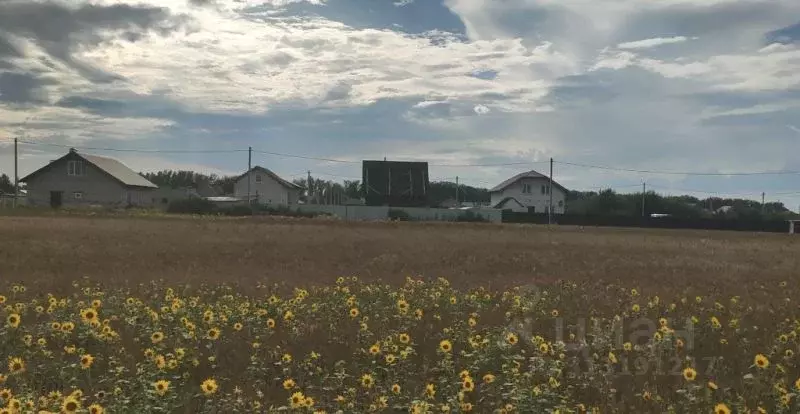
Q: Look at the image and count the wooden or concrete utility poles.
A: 7